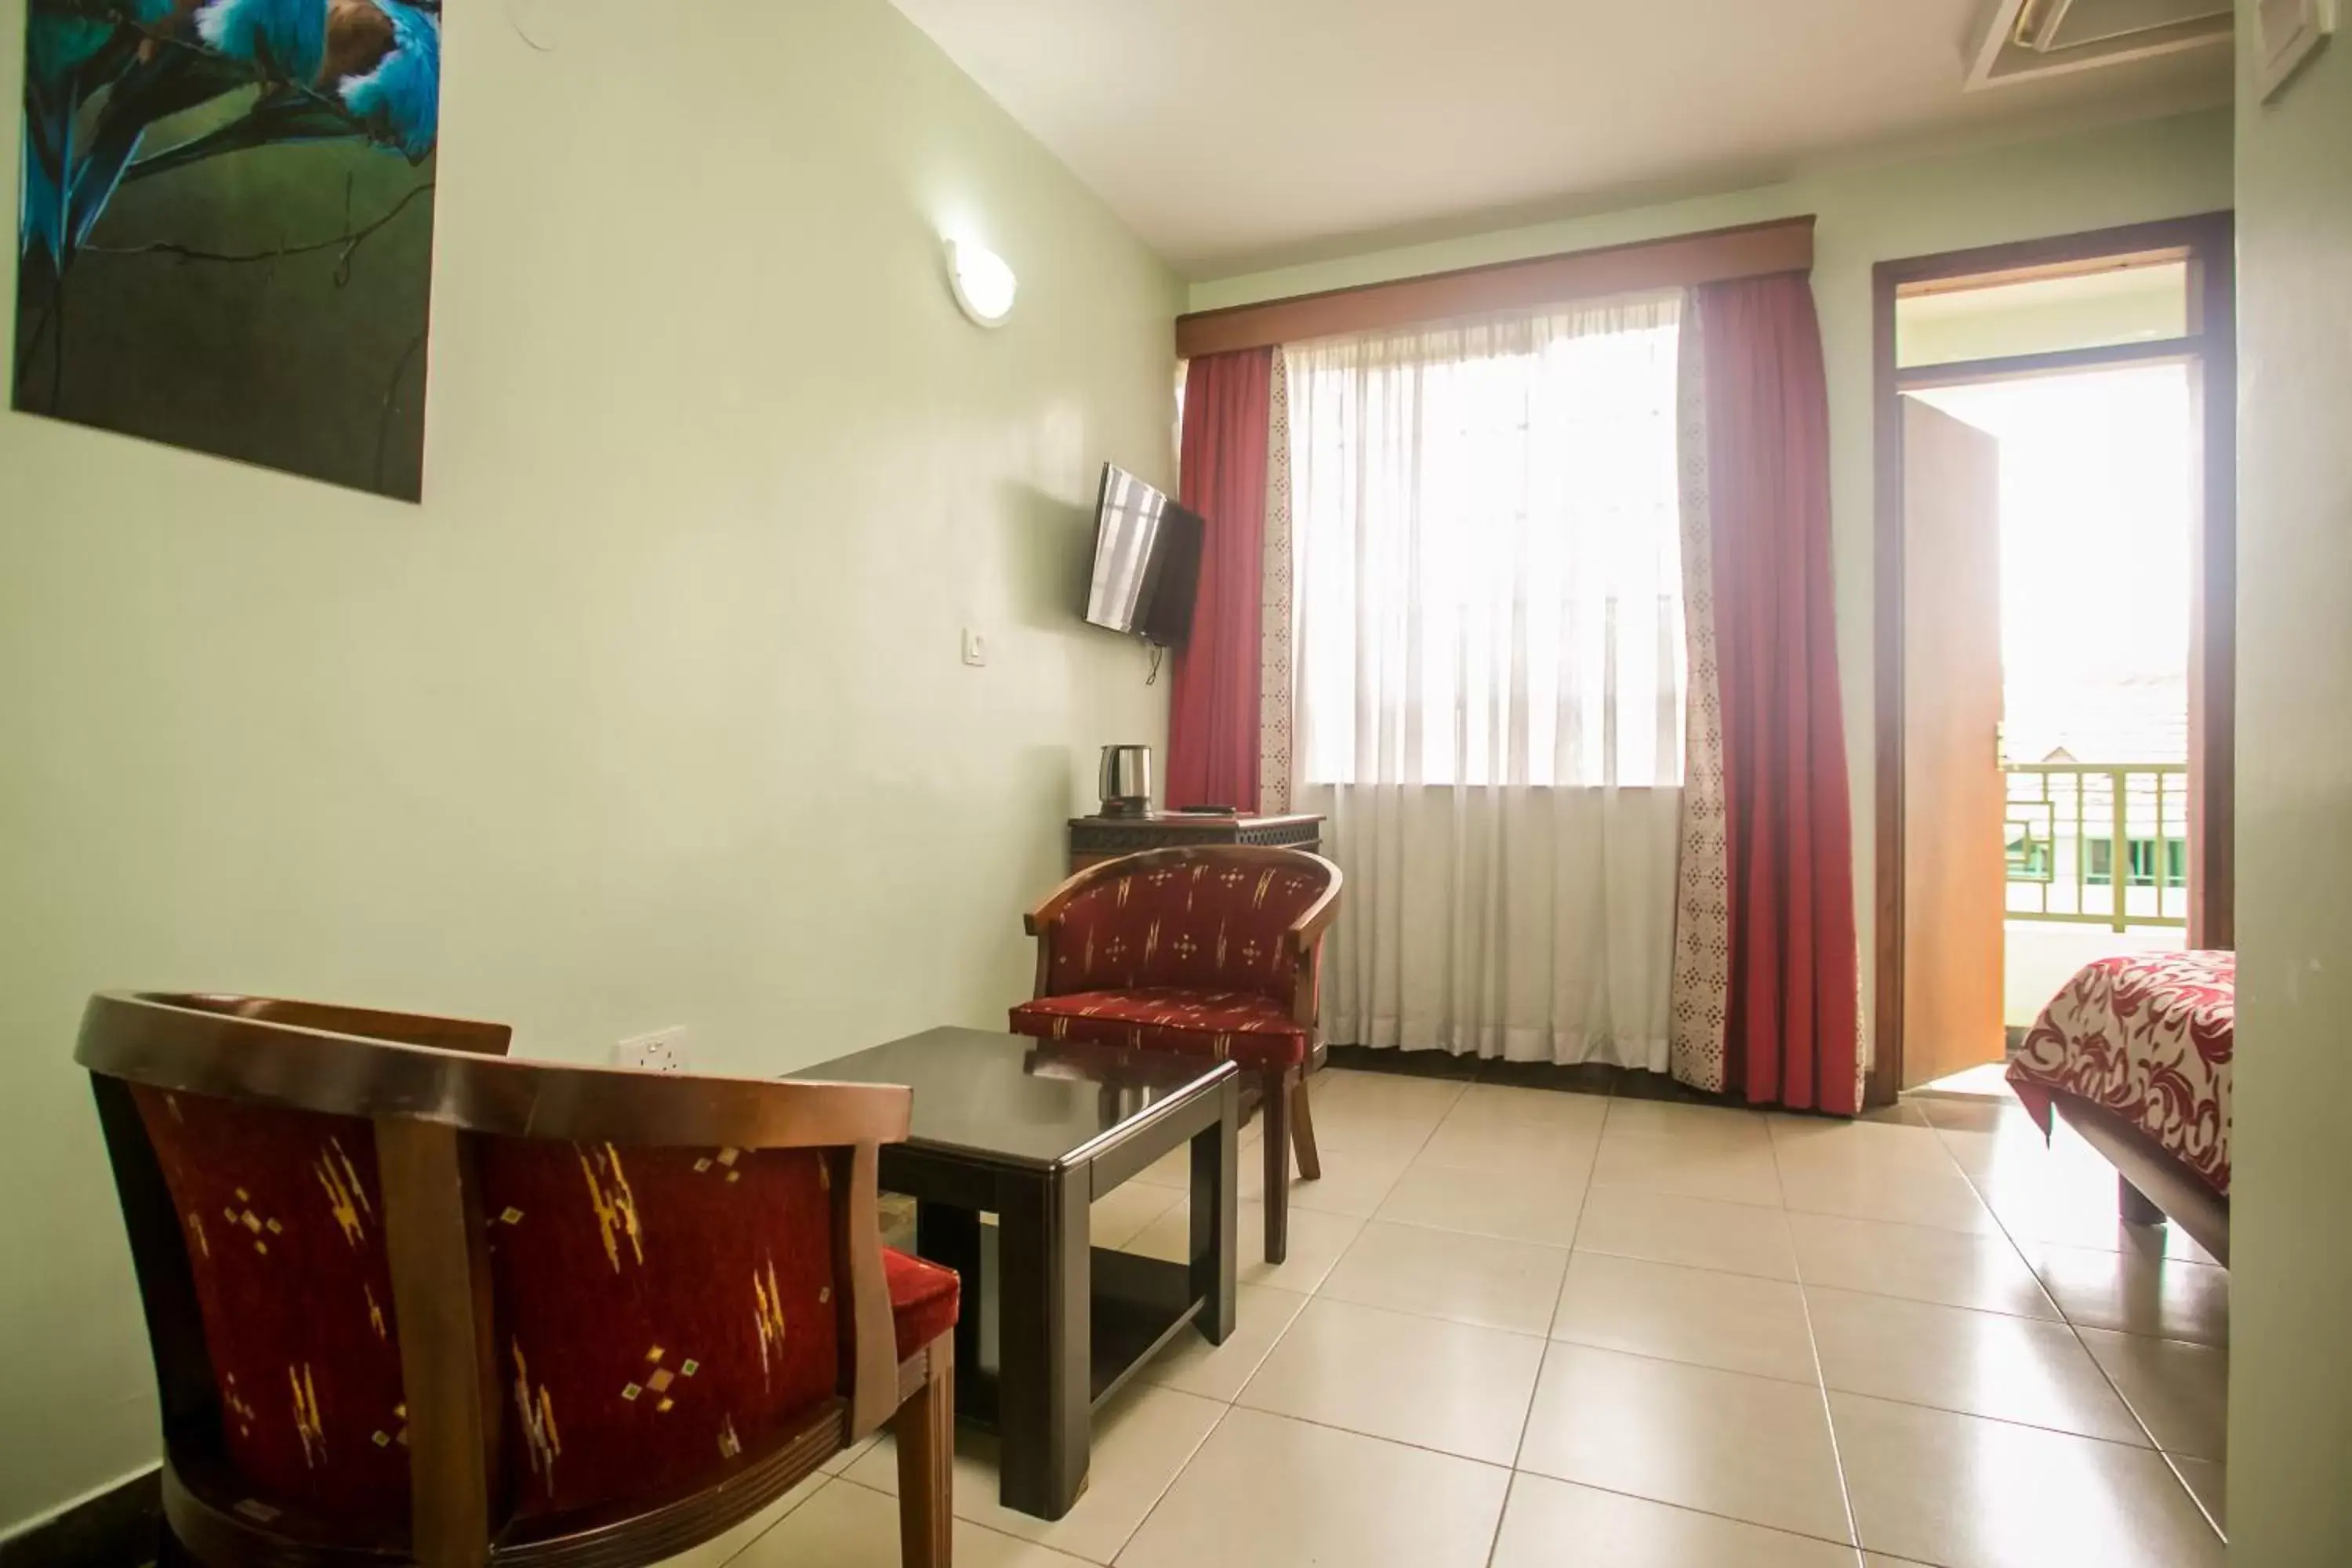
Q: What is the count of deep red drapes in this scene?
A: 2